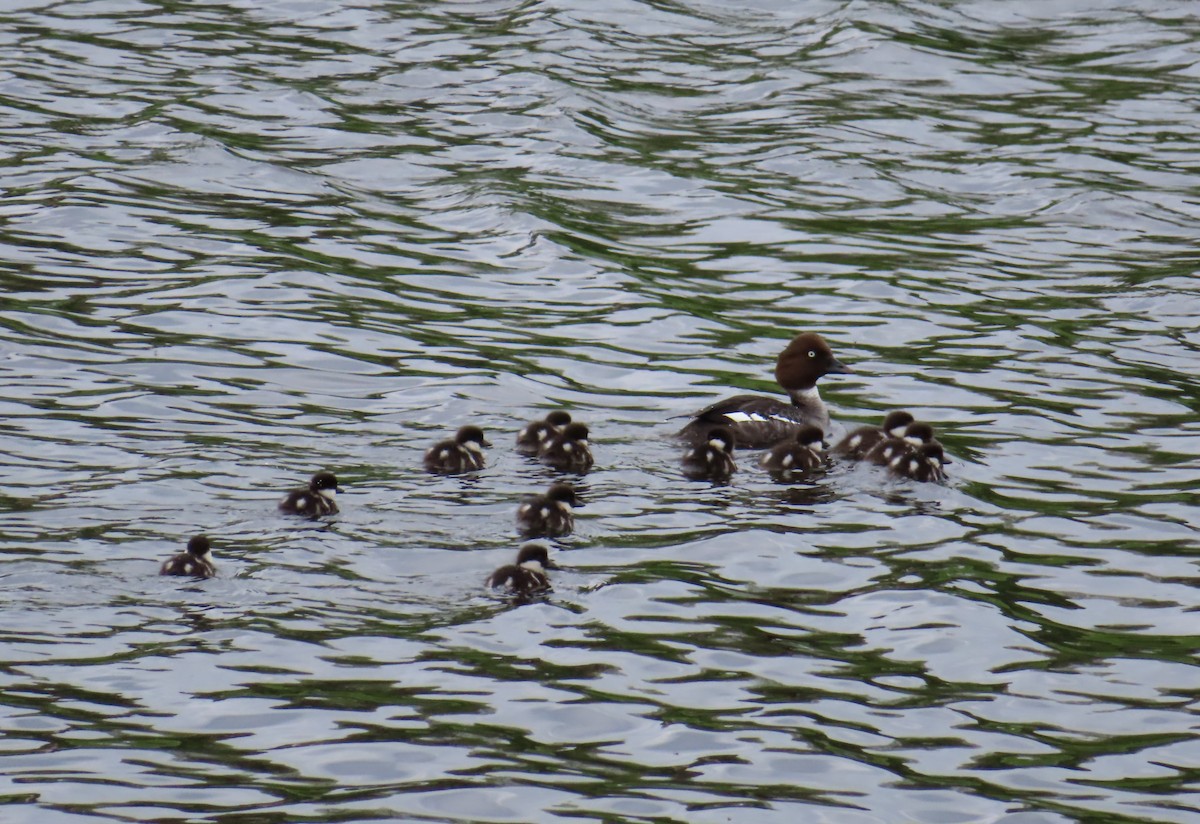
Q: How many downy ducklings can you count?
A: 12